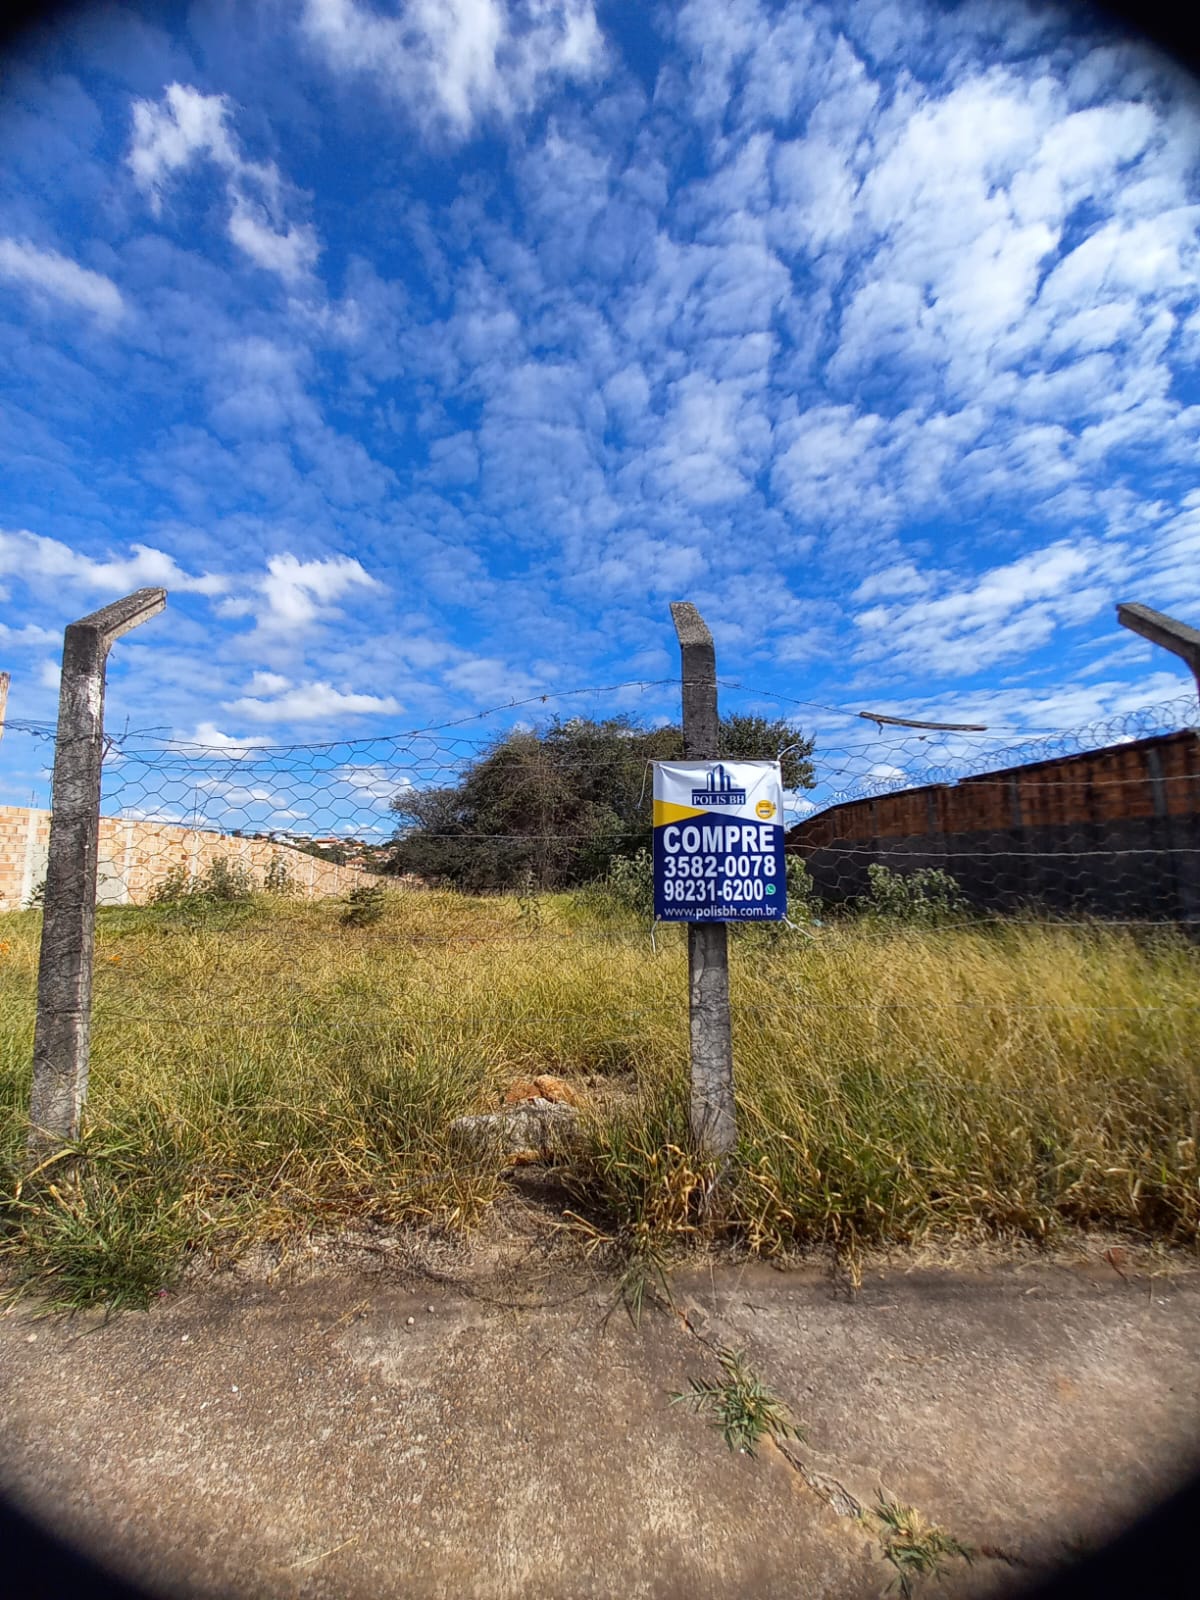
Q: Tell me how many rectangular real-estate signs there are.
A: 1